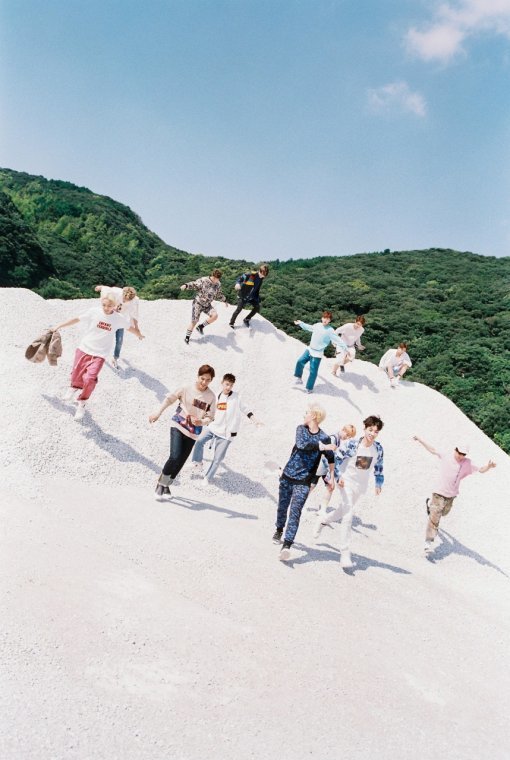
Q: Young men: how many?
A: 13